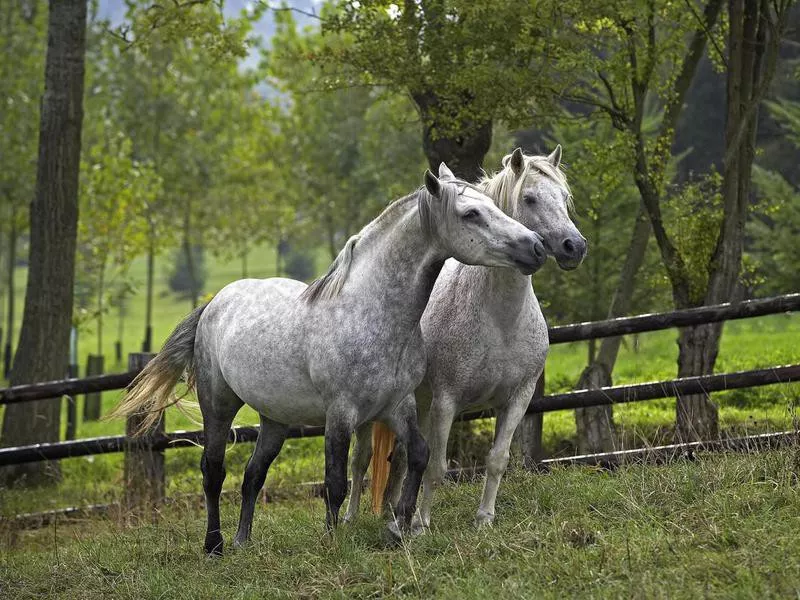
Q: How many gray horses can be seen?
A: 2